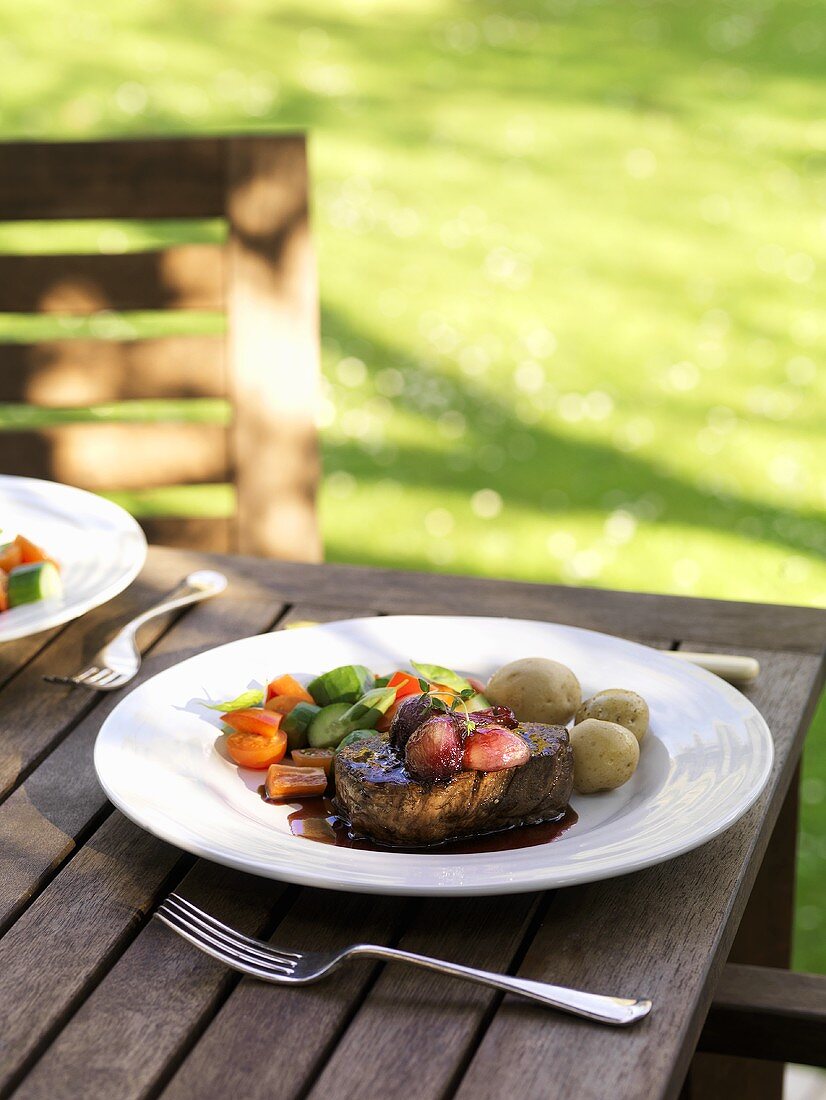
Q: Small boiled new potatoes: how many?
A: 3